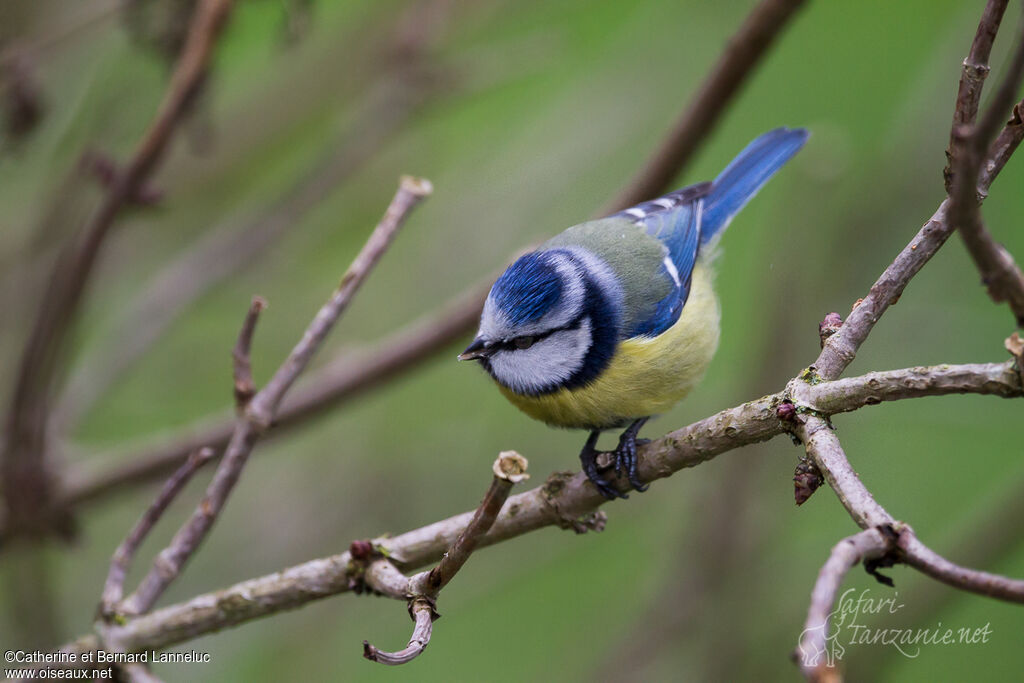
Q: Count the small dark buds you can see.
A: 4